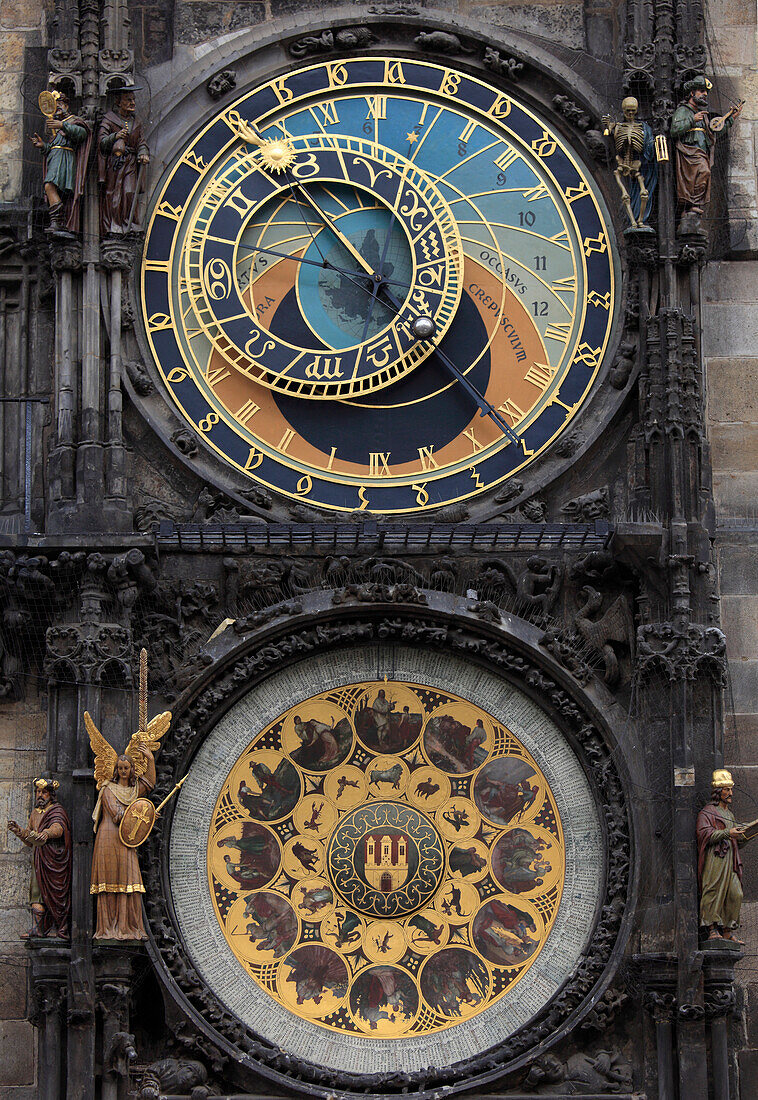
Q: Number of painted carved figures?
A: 7